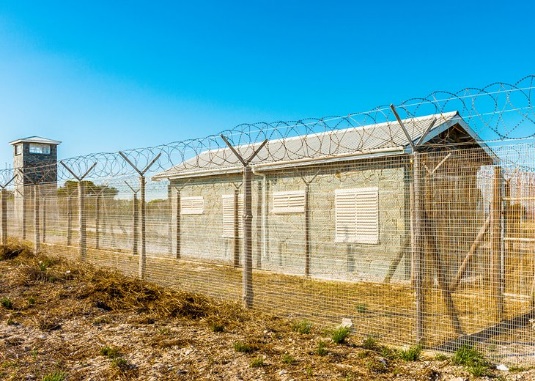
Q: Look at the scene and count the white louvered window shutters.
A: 4